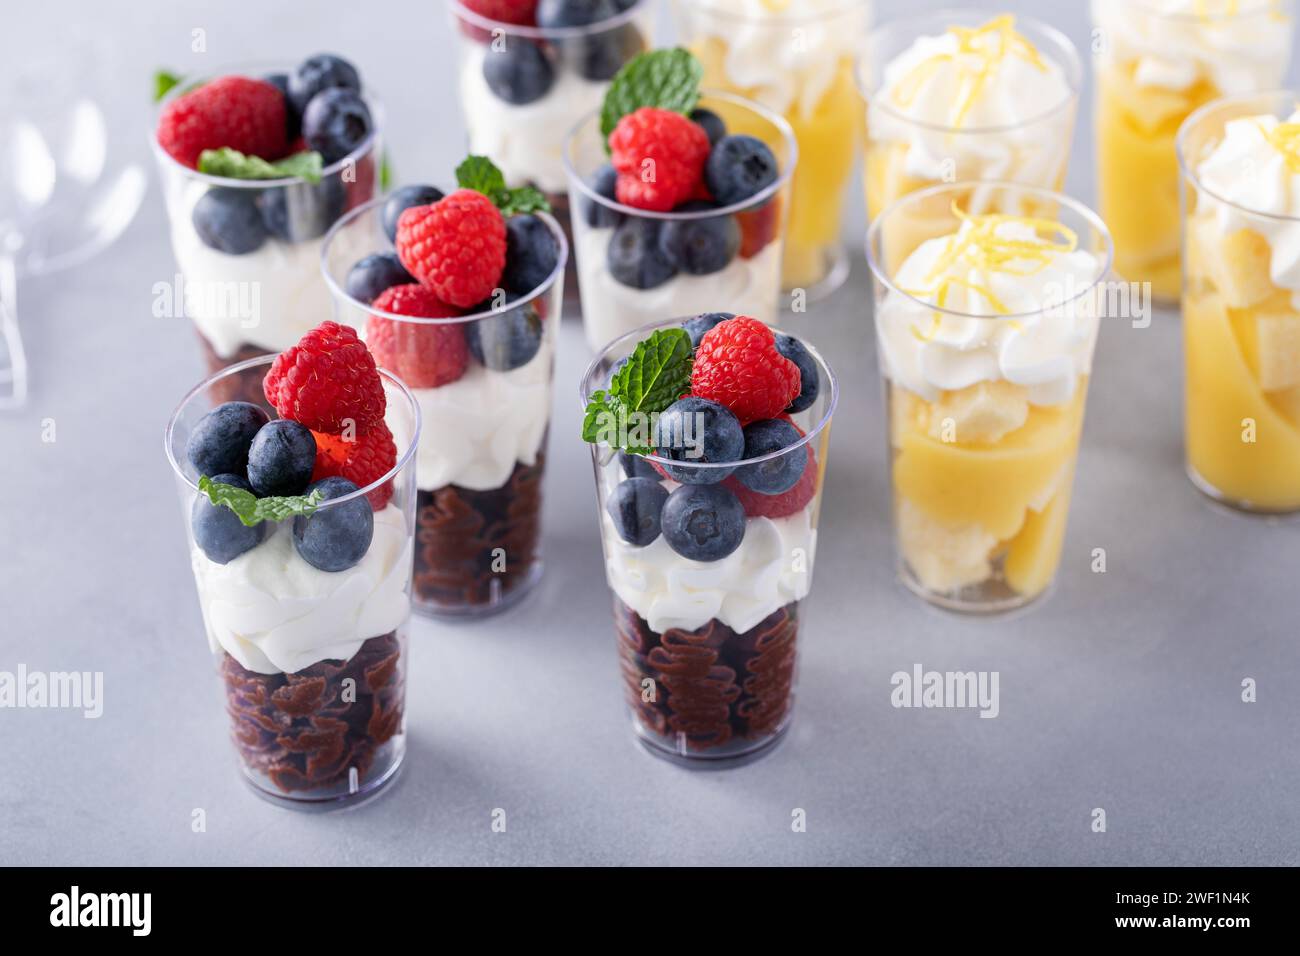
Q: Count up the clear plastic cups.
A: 11